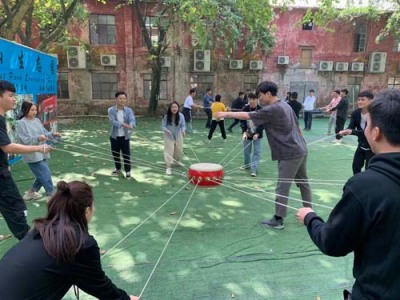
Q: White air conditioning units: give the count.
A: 11